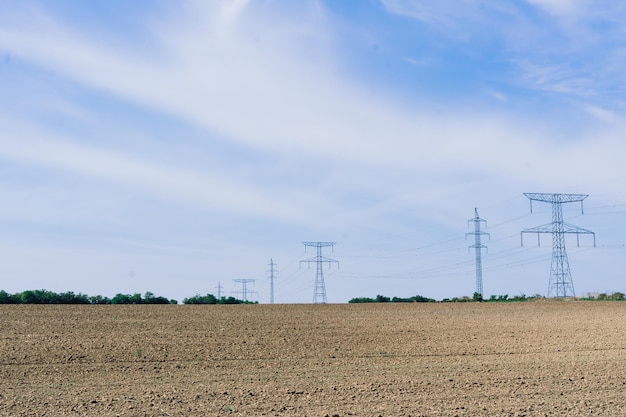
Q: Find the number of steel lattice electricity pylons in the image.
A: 6